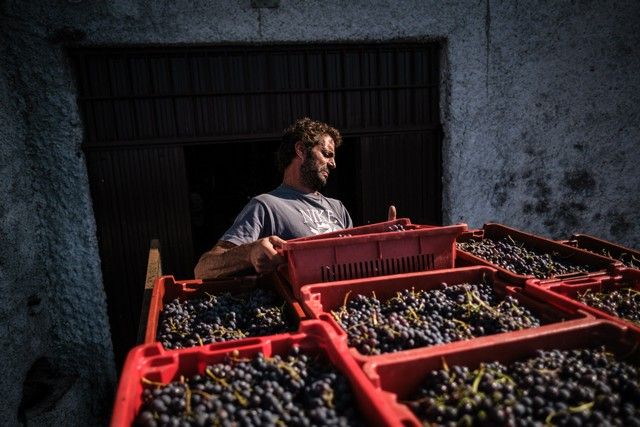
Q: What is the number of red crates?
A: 8